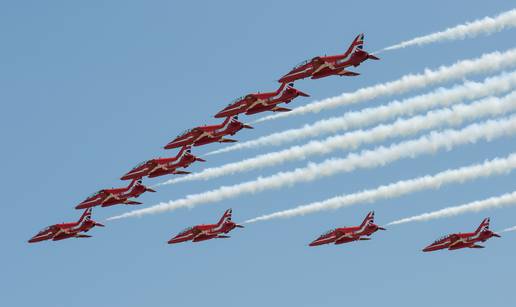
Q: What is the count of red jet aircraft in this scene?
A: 9